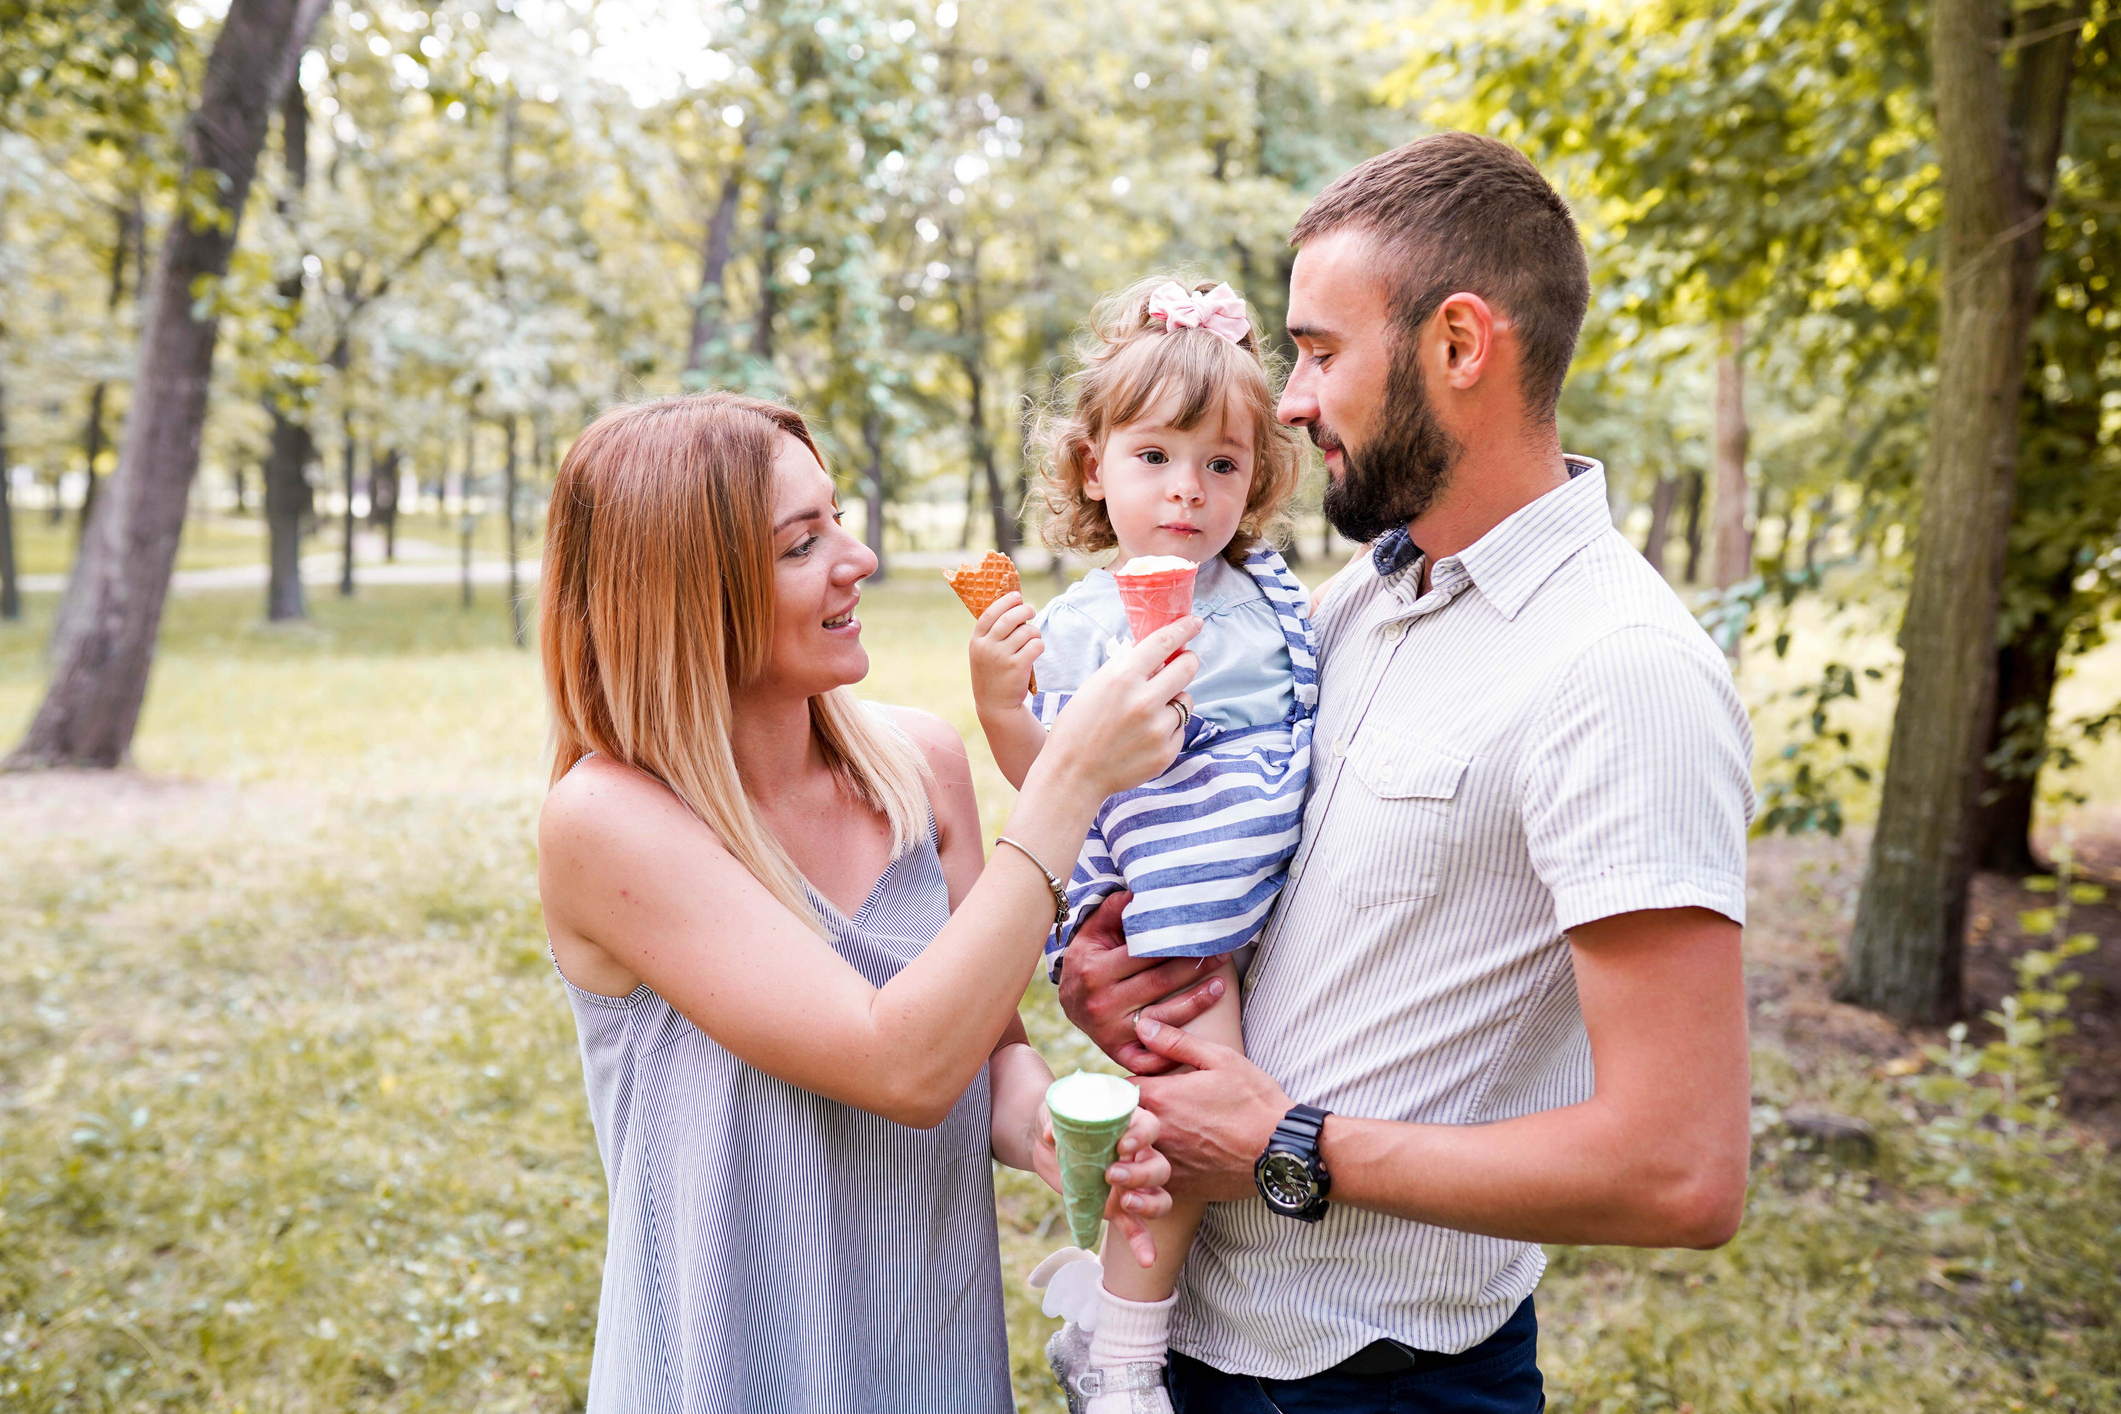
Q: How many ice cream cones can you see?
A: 3